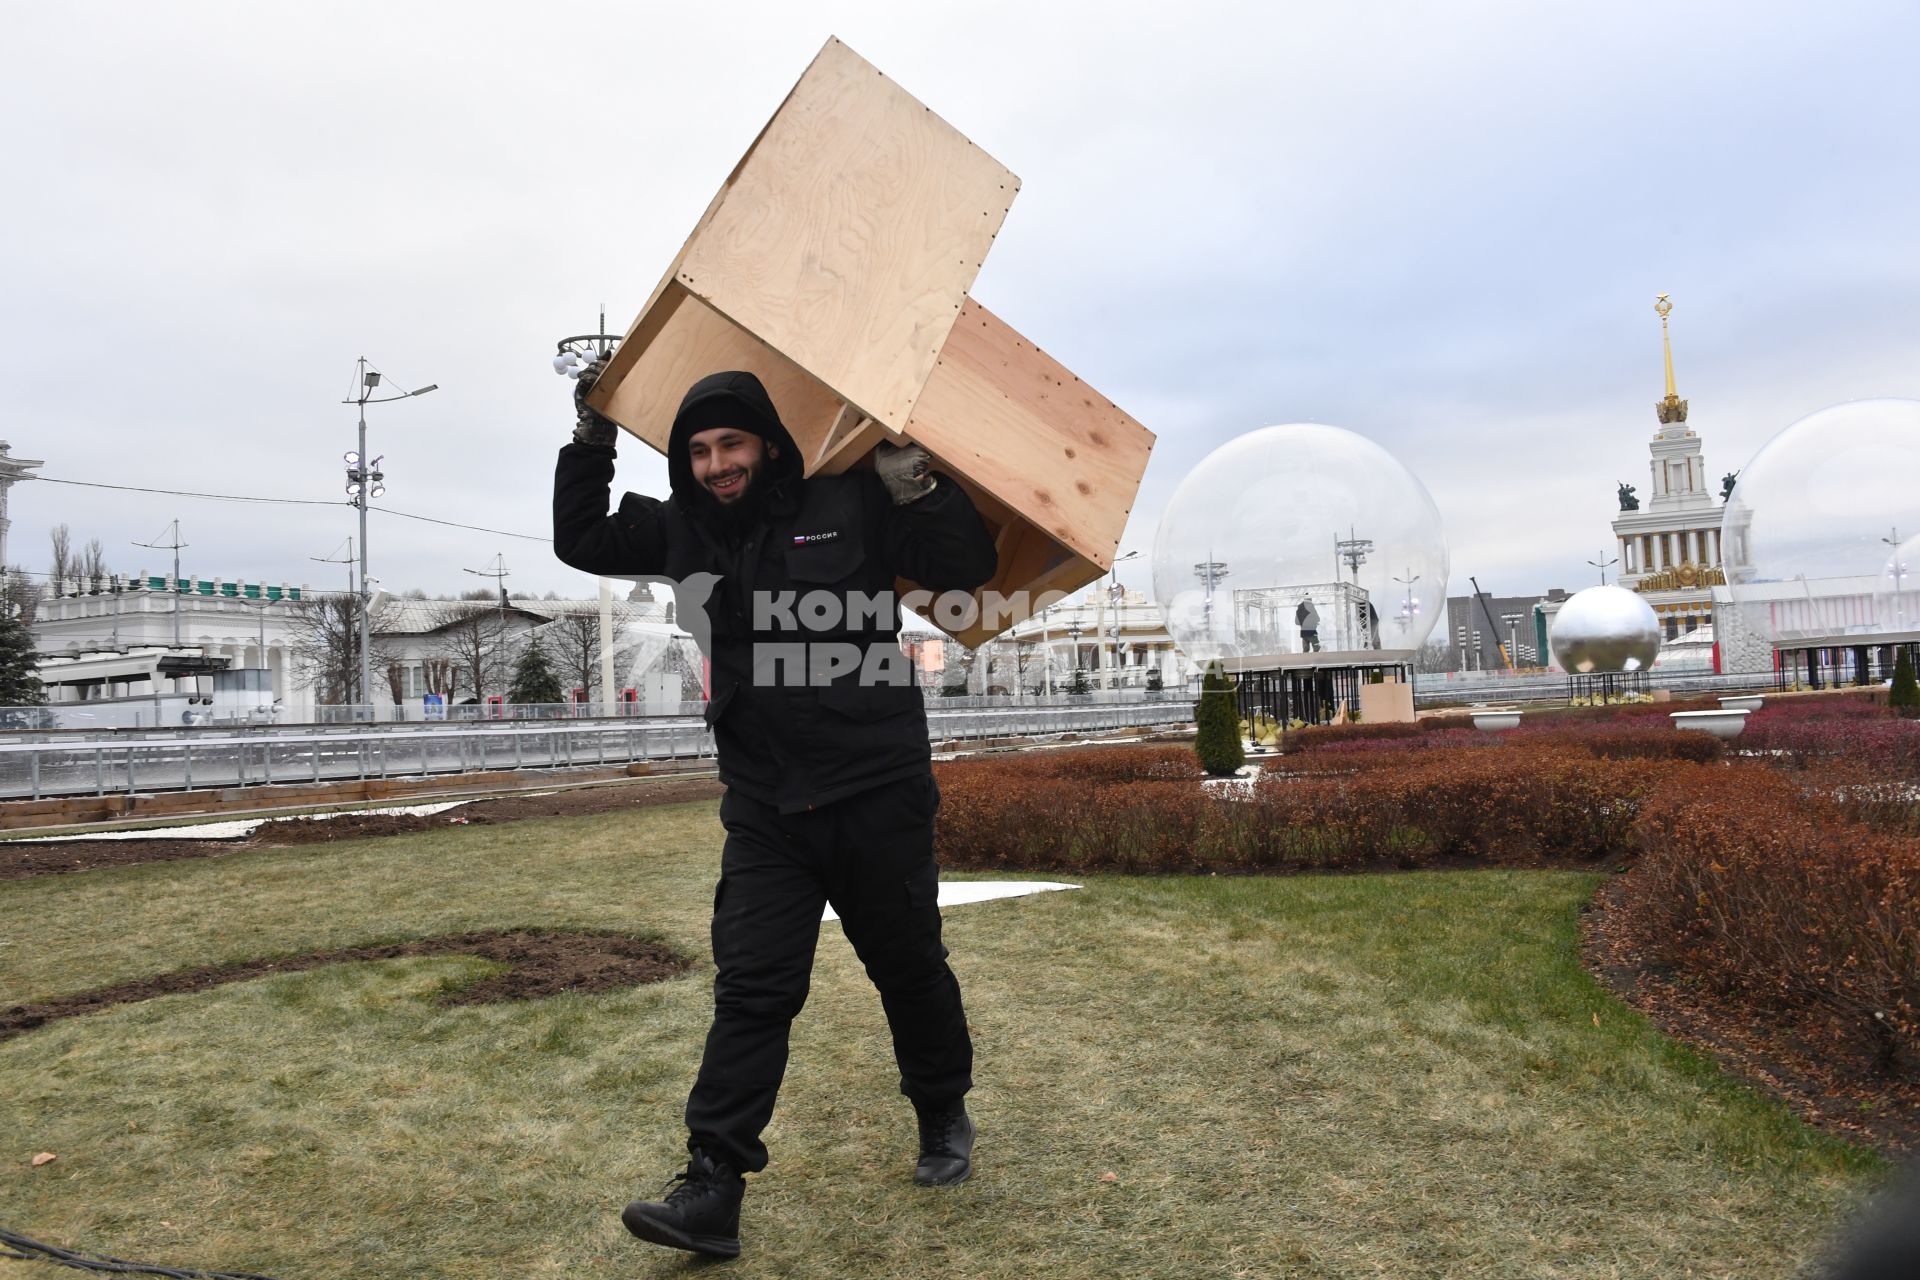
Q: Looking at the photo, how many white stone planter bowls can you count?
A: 3